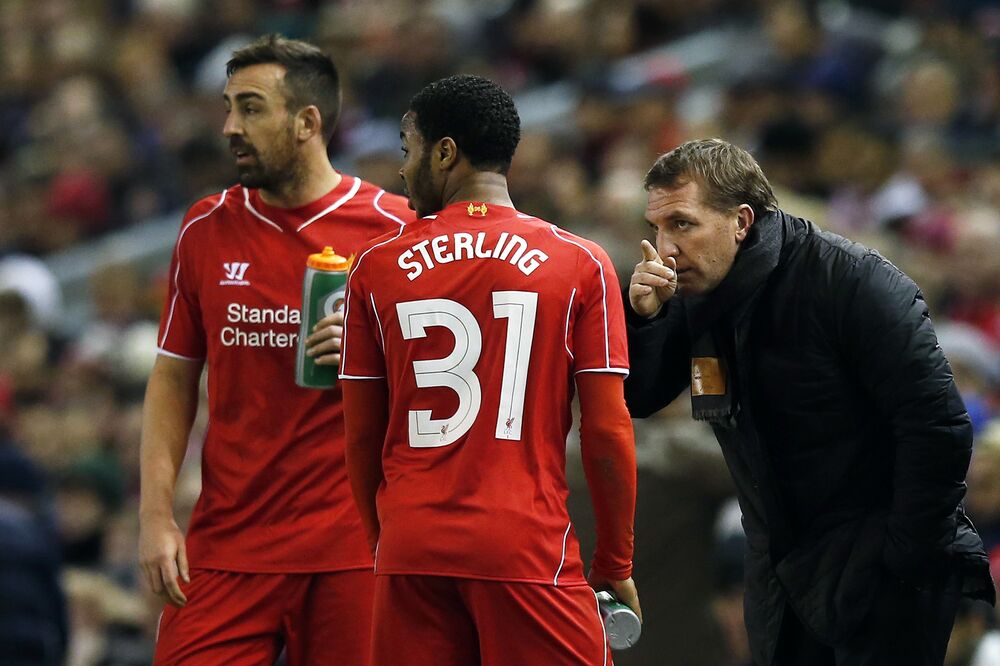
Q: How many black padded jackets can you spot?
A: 1